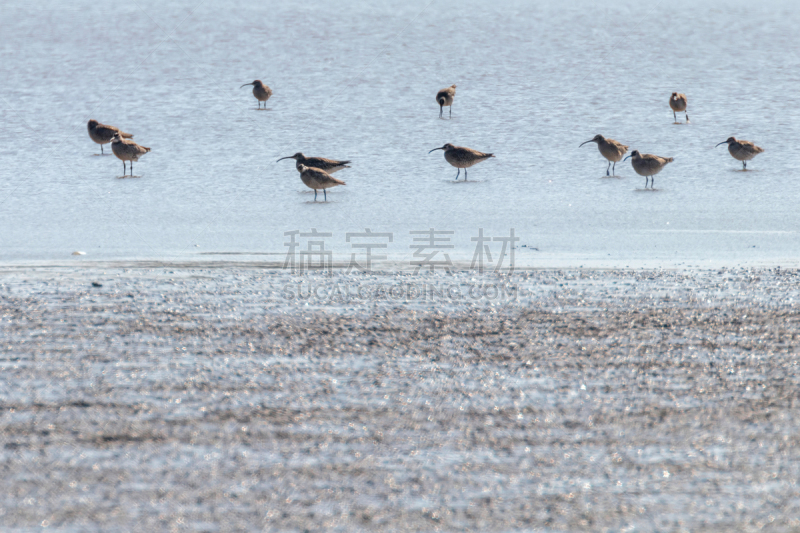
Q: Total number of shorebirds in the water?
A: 11